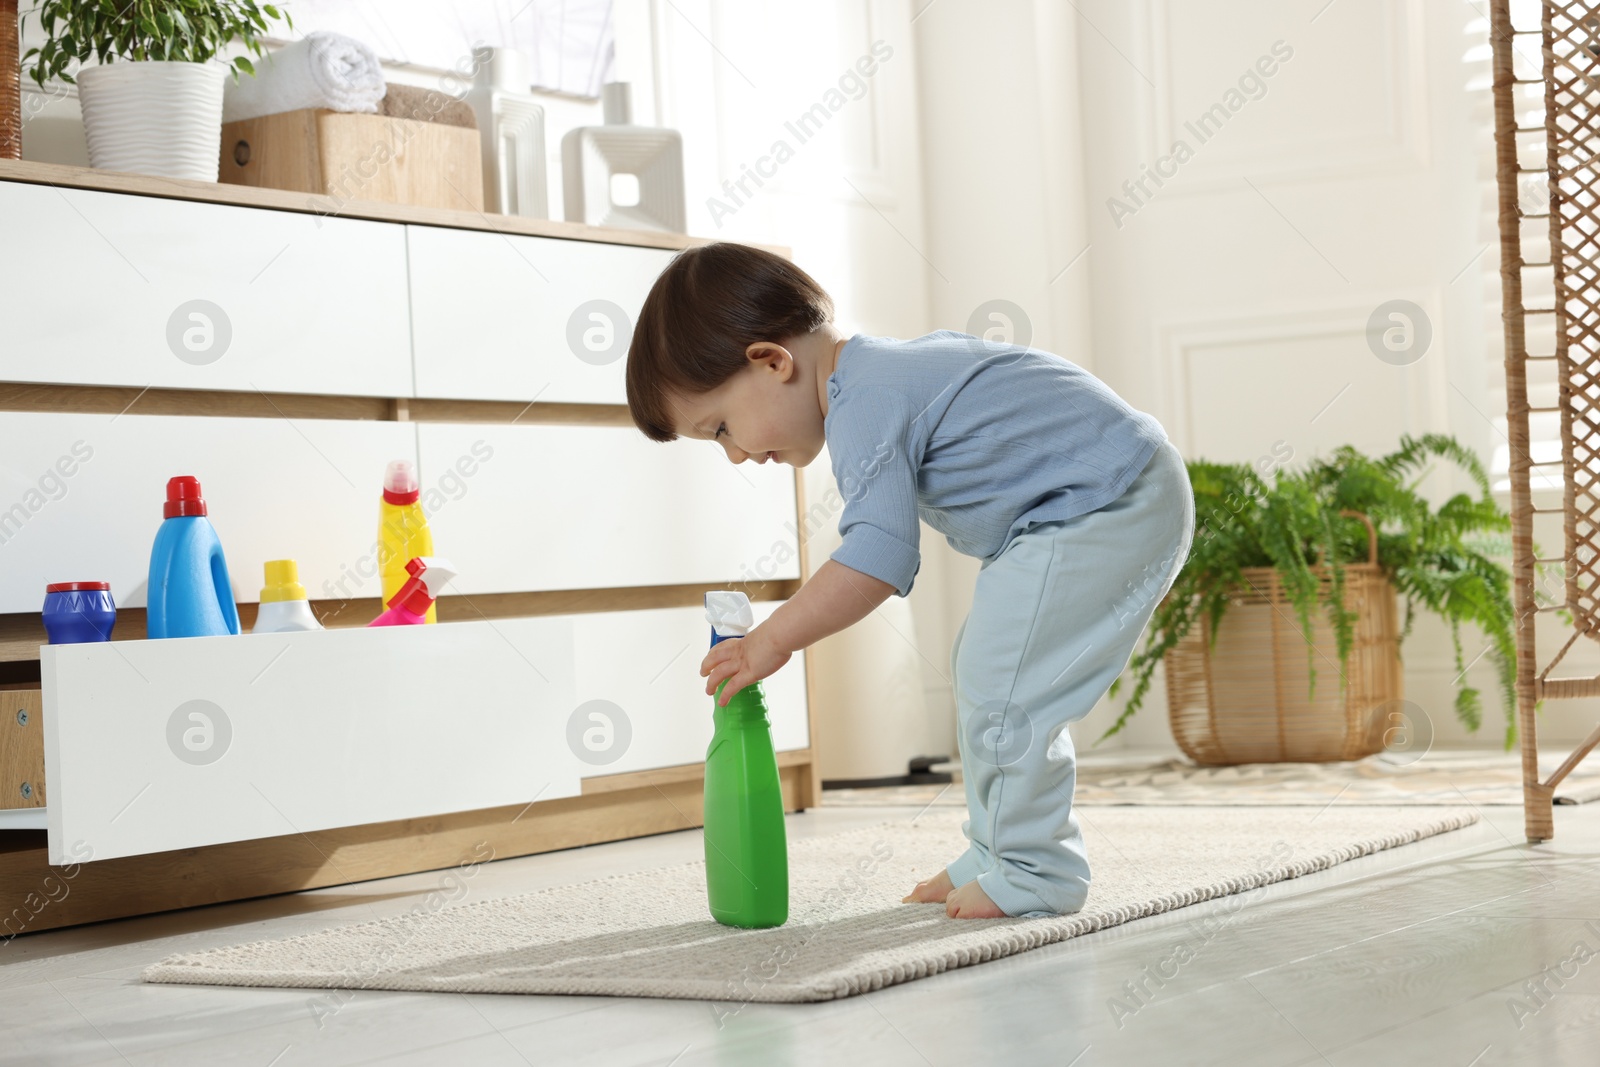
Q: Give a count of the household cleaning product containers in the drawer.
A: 5